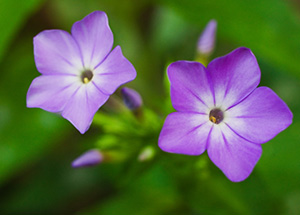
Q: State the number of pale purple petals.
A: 10